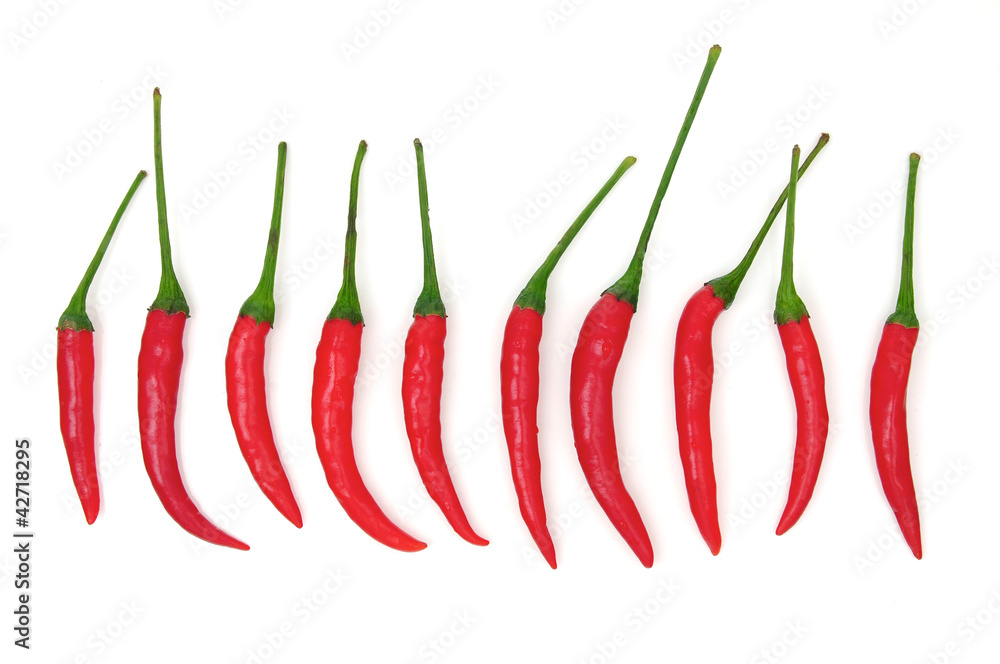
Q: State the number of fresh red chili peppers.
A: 10